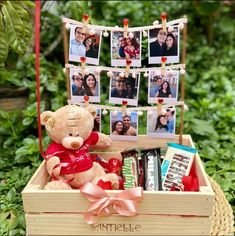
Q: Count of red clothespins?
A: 9